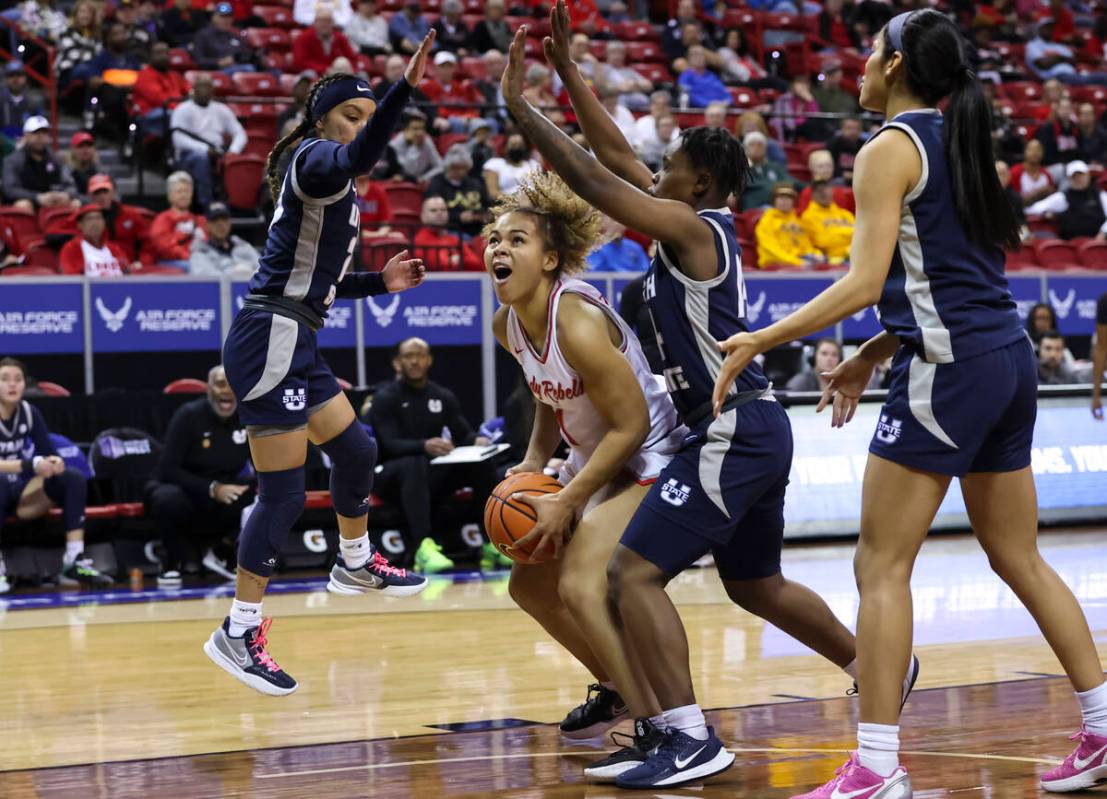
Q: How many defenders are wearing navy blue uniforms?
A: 3